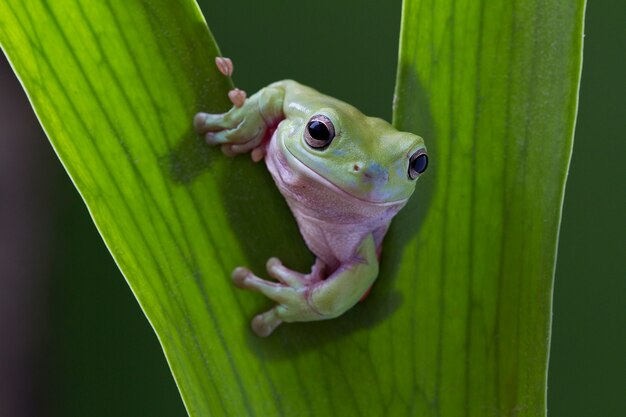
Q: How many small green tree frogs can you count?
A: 1